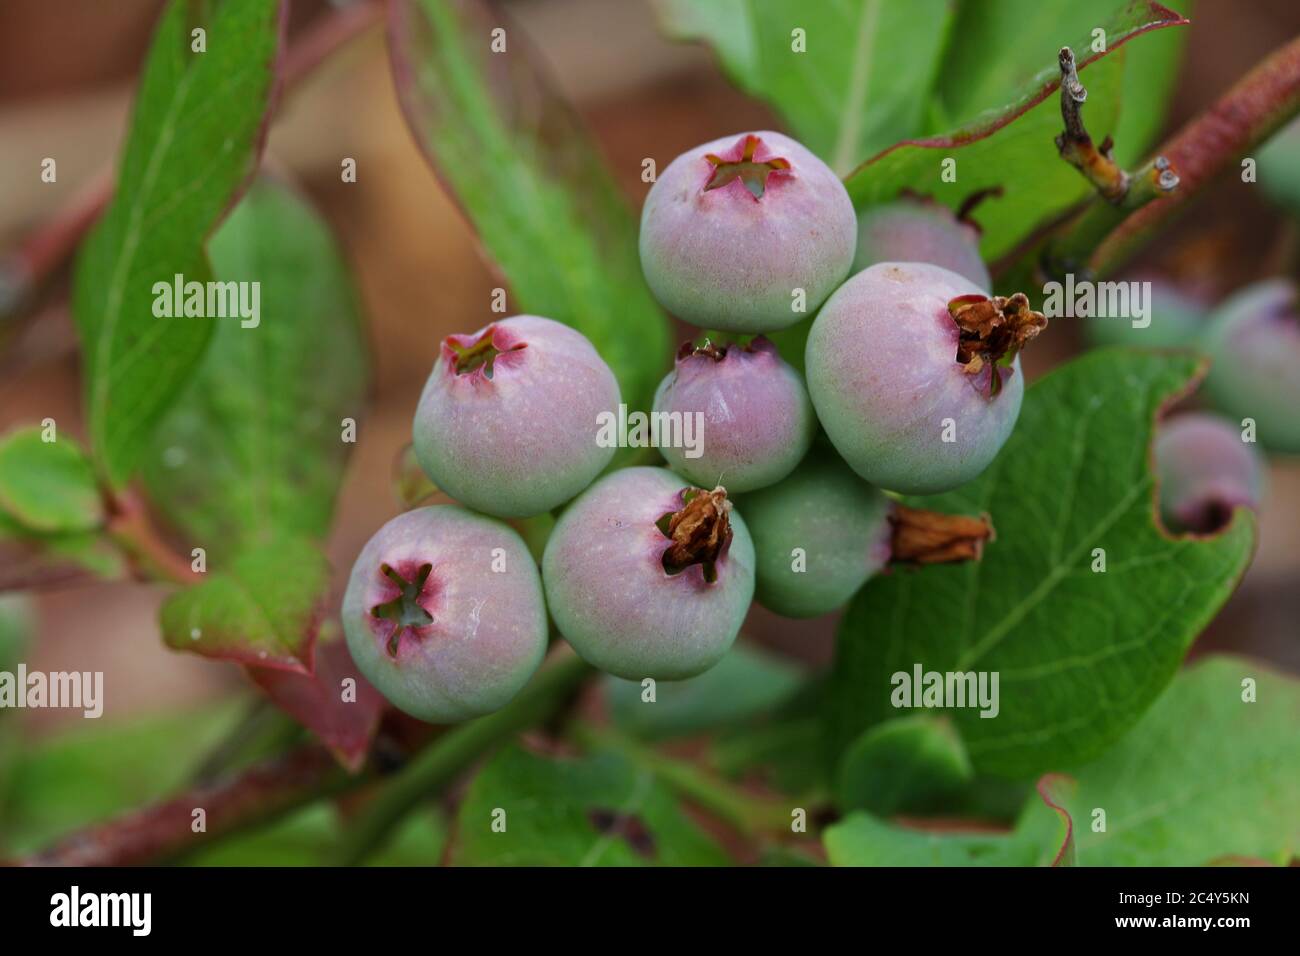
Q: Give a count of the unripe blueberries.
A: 12